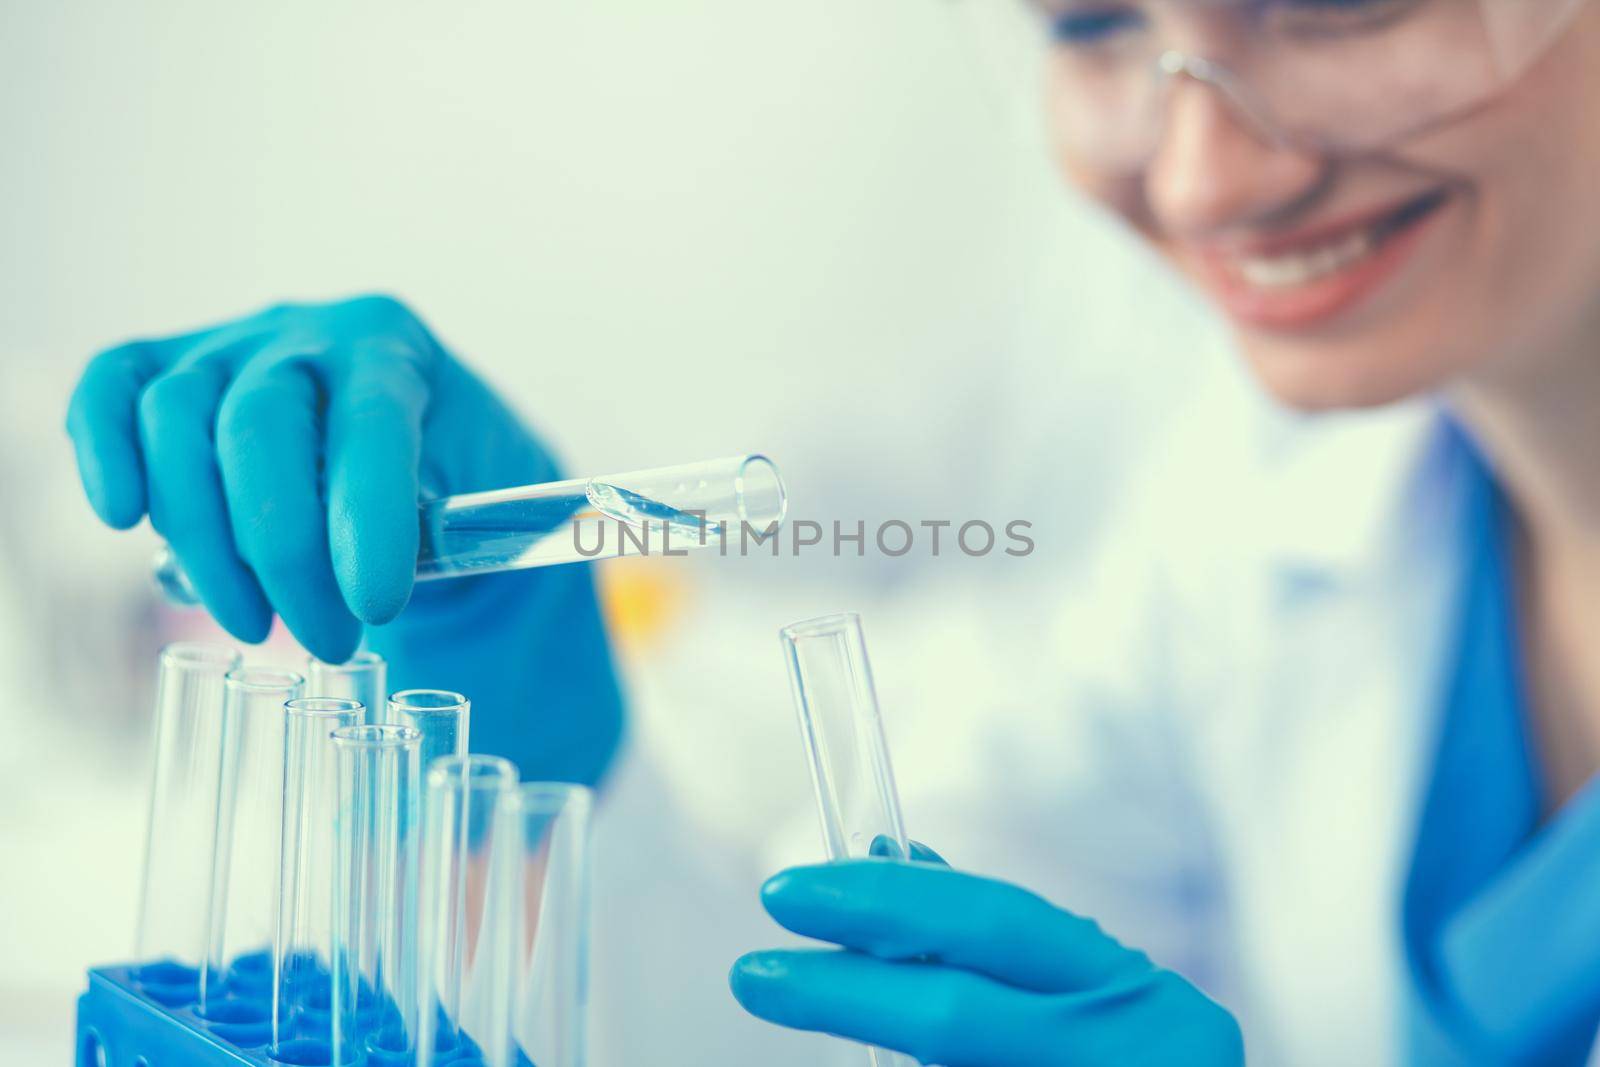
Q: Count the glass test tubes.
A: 10